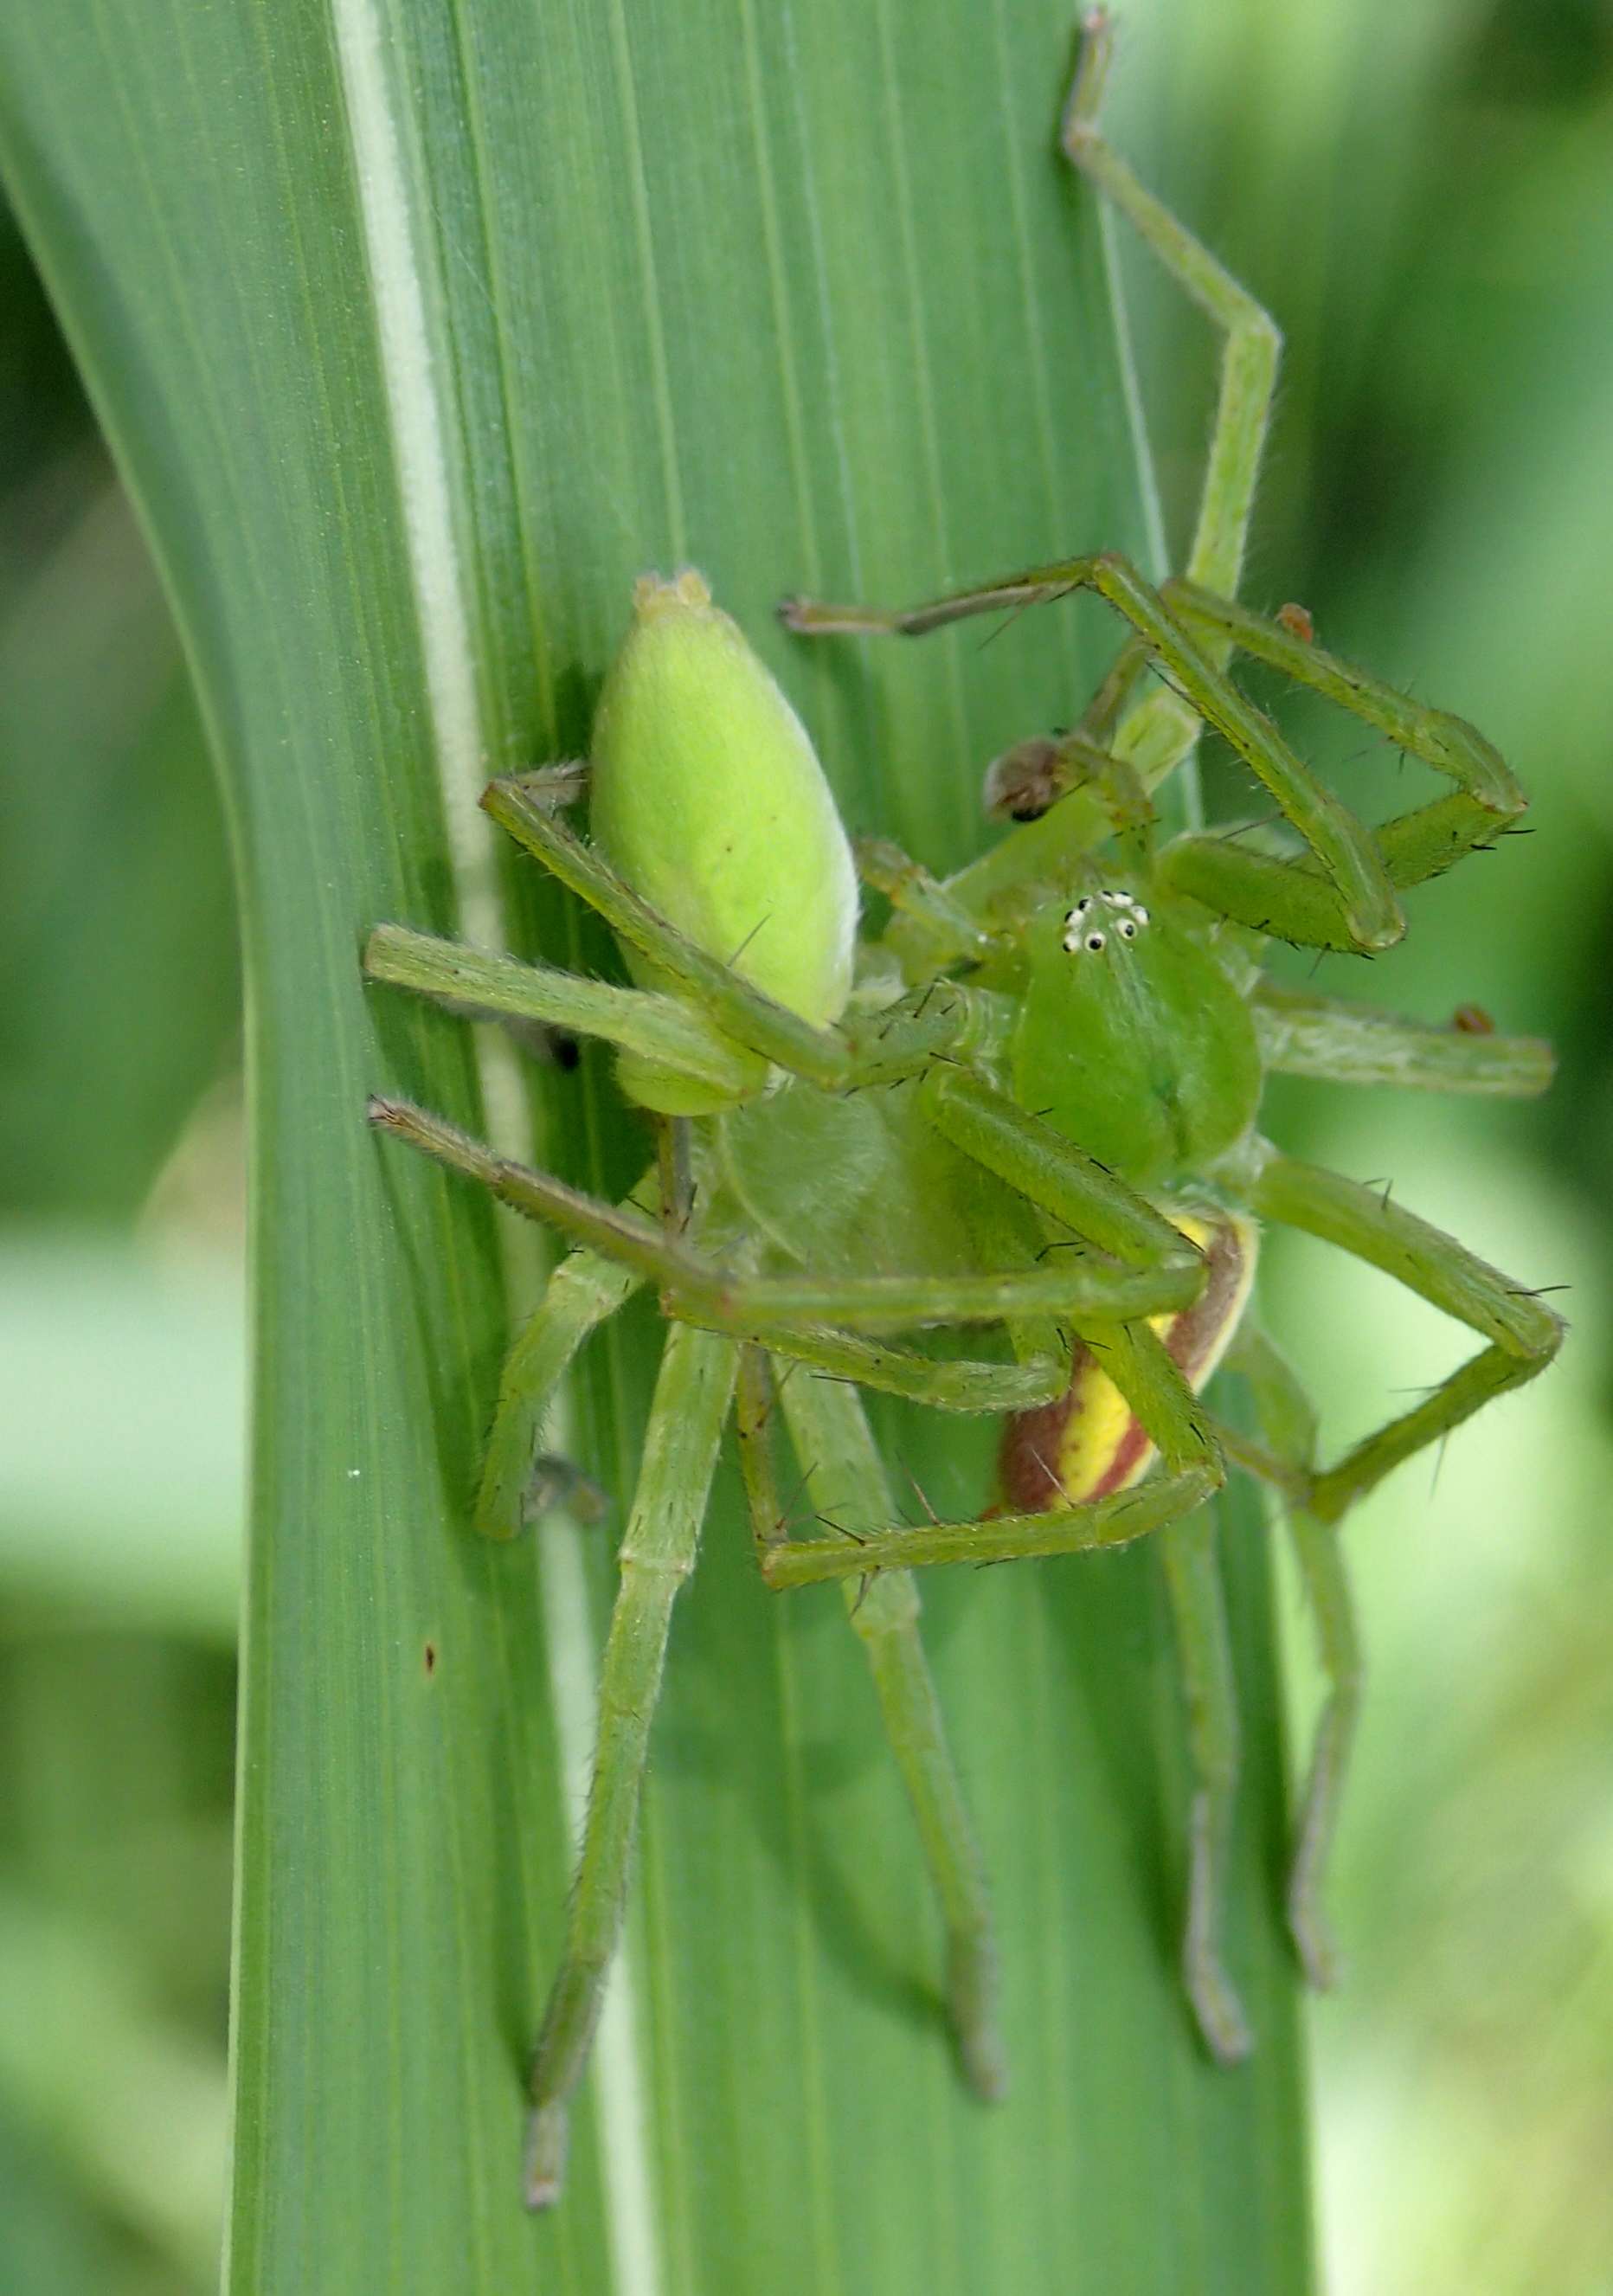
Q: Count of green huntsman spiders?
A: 2